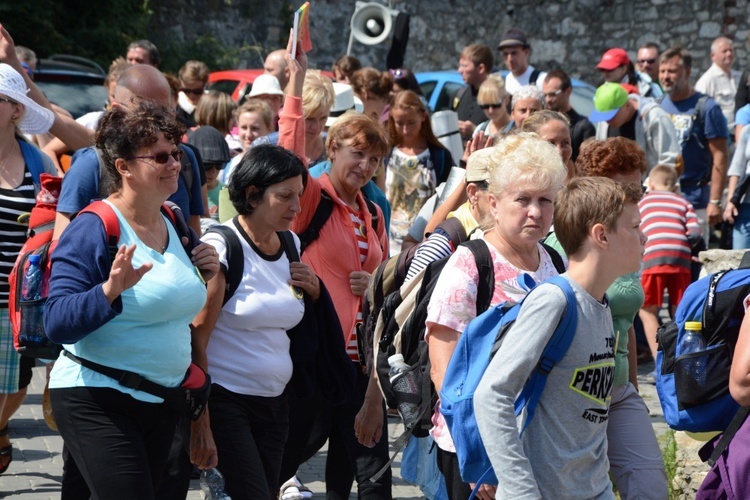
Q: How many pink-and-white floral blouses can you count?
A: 1